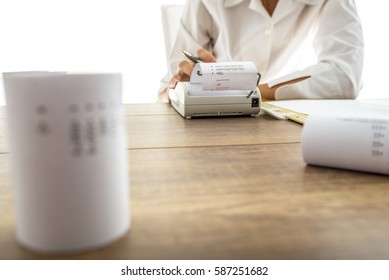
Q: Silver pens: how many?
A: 1